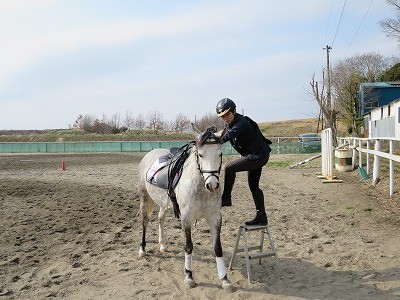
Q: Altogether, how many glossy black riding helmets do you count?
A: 1